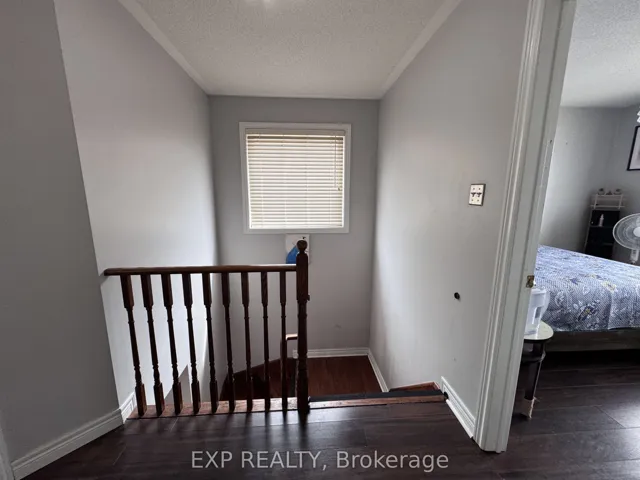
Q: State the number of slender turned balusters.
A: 9